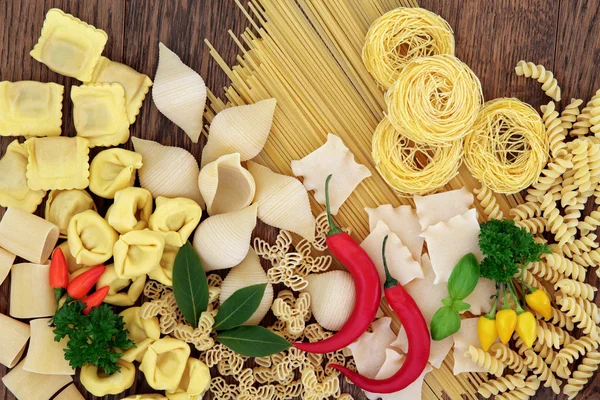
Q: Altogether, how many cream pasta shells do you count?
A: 8